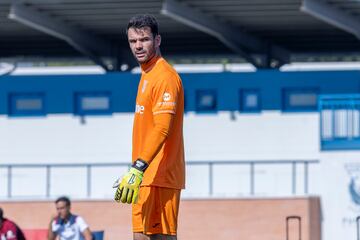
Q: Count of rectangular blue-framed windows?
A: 5